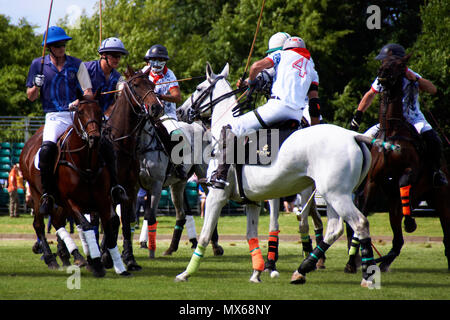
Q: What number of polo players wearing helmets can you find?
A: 6